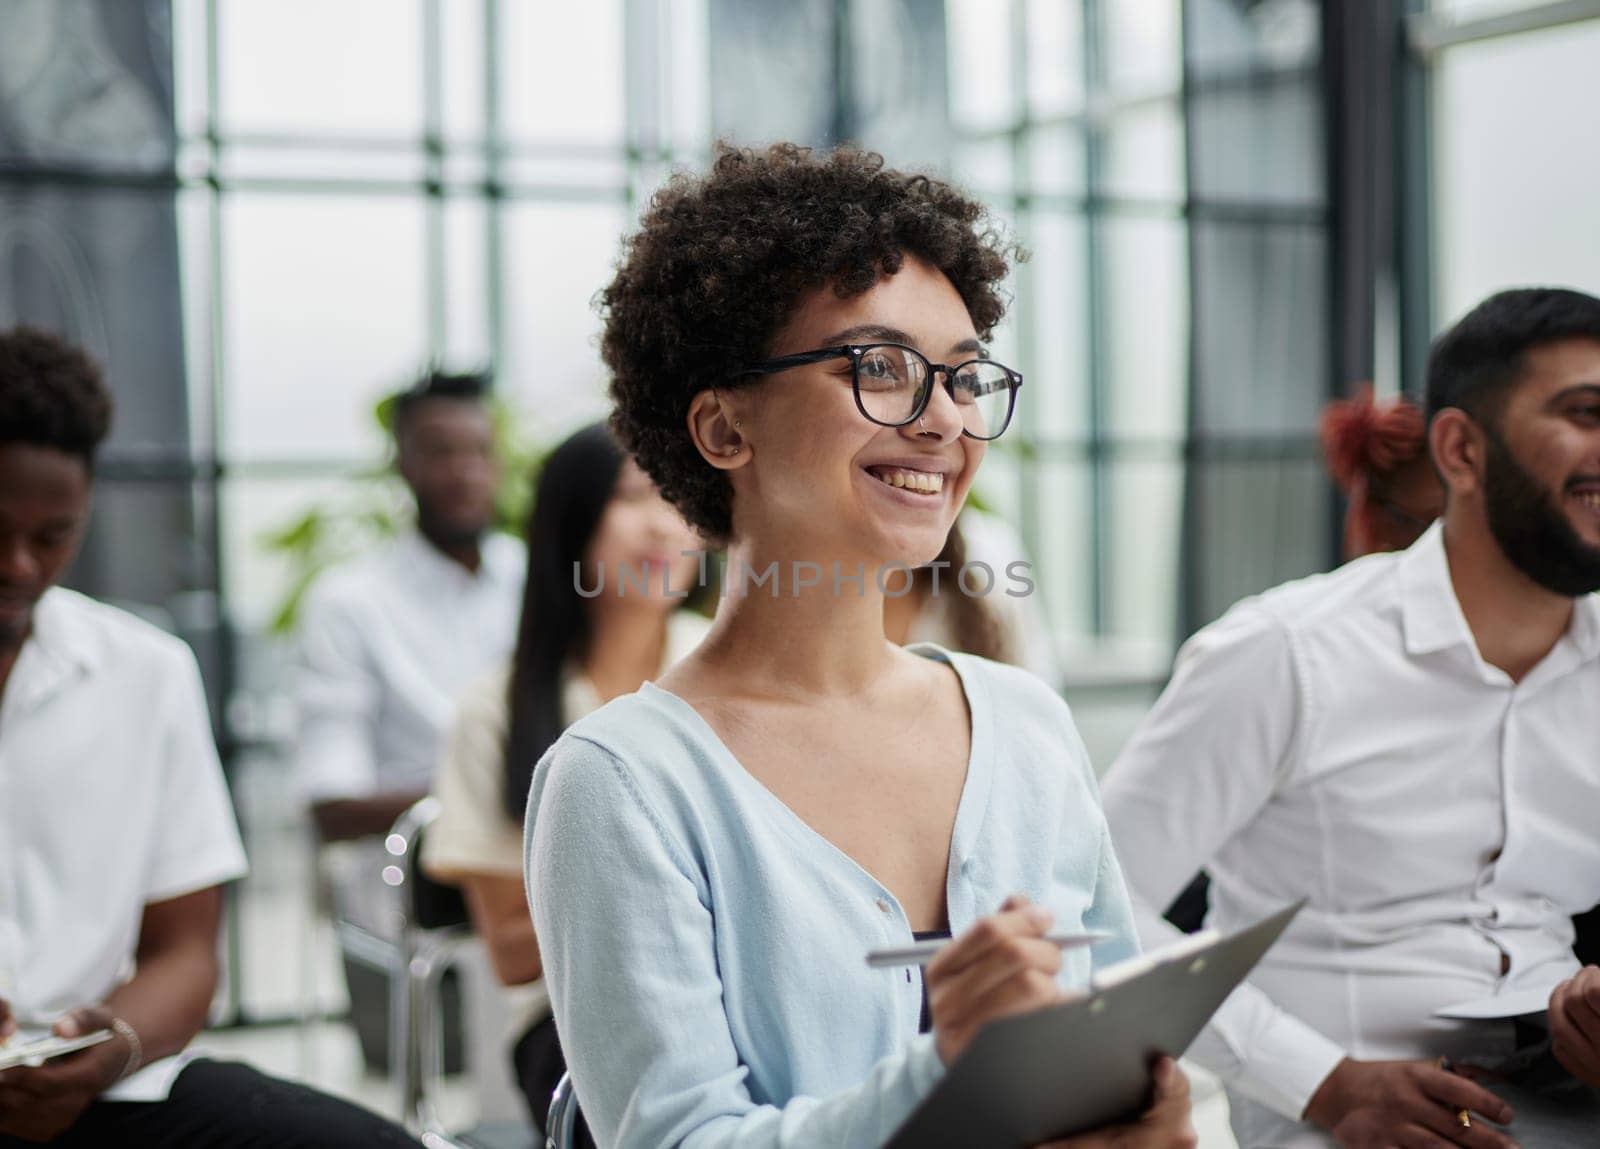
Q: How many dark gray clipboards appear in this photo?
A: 1